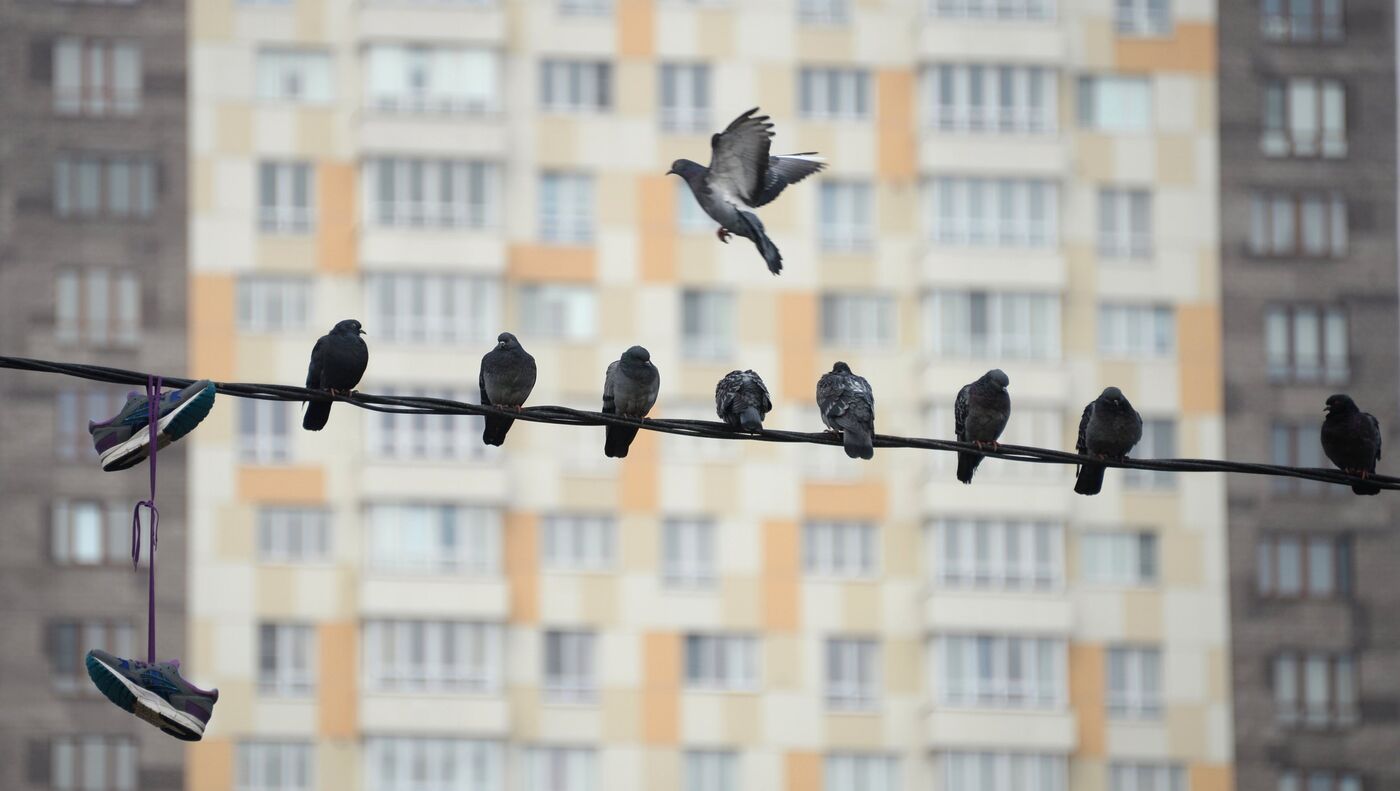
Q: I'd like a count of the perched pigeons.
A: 8